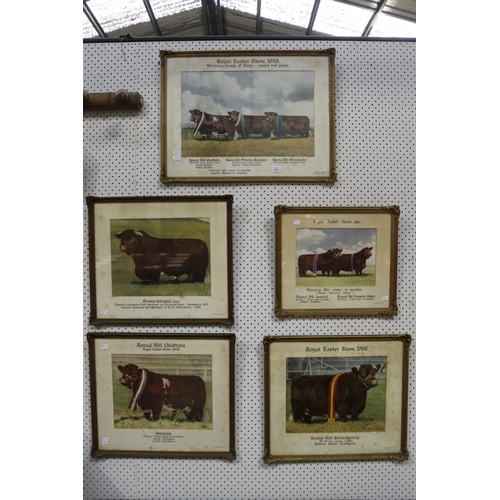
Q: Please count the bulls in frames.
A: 8